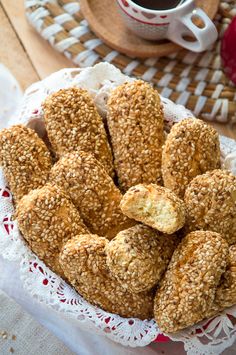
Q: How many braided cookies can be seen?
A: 0